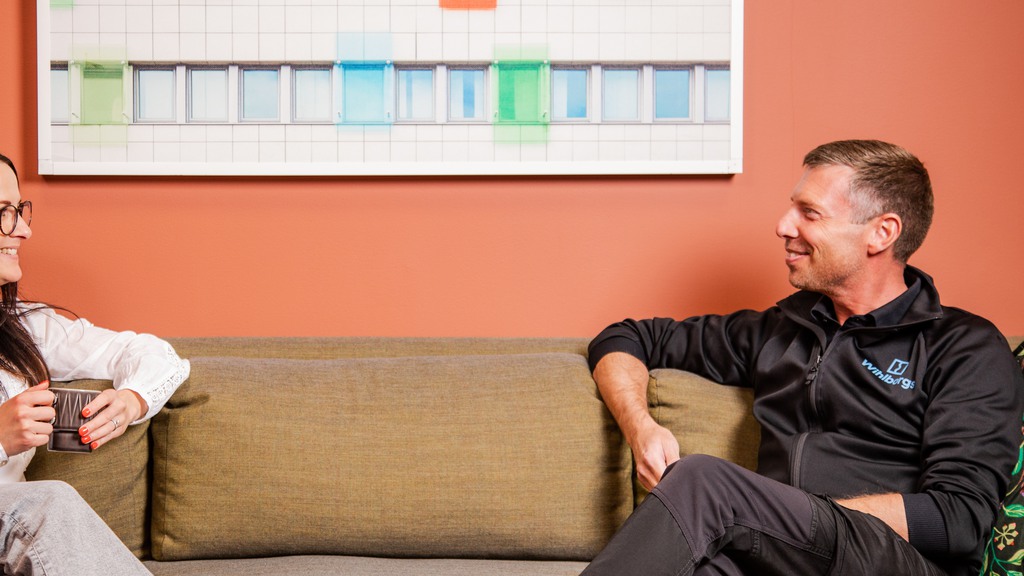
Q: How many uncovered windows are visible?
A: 11